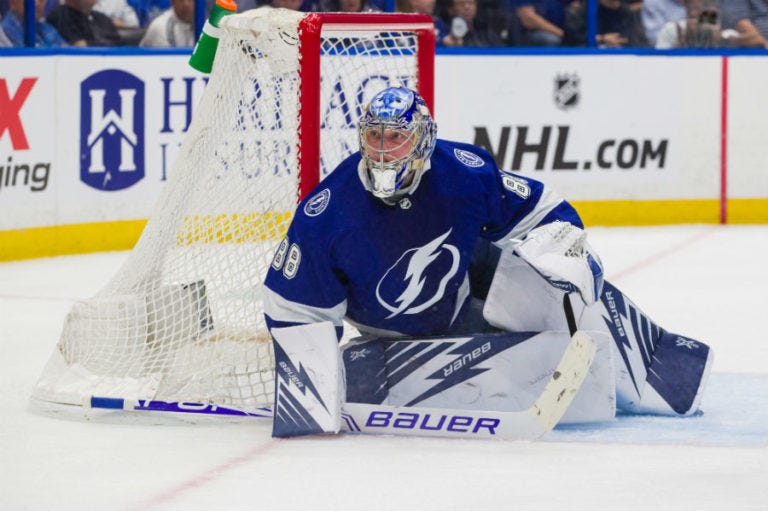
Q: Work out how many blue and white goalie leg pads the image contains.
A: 2